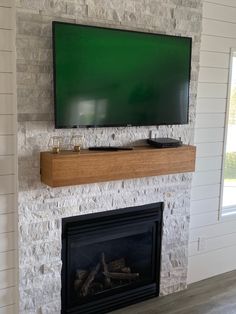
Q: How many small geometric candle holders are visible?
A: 2